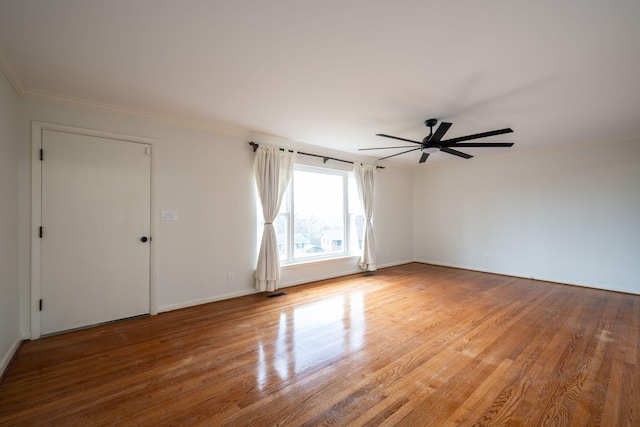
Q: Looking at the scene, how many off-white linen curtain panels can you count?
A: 2